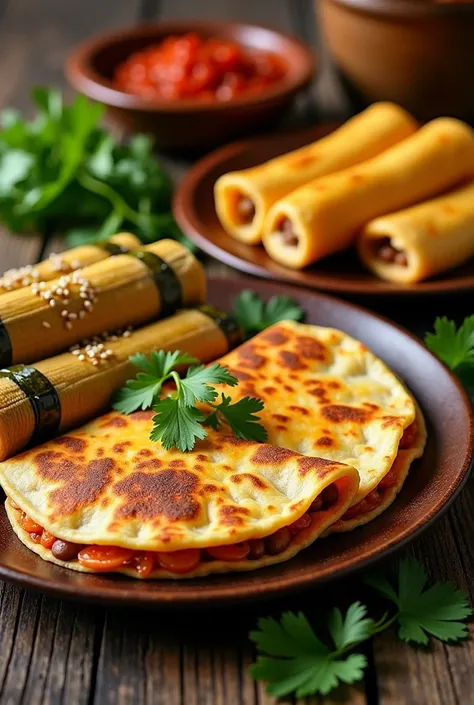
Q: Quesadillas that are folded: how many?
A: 2